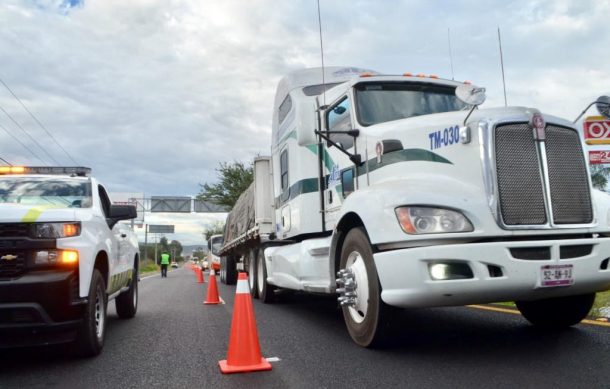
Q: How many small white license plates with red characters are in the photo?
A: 1